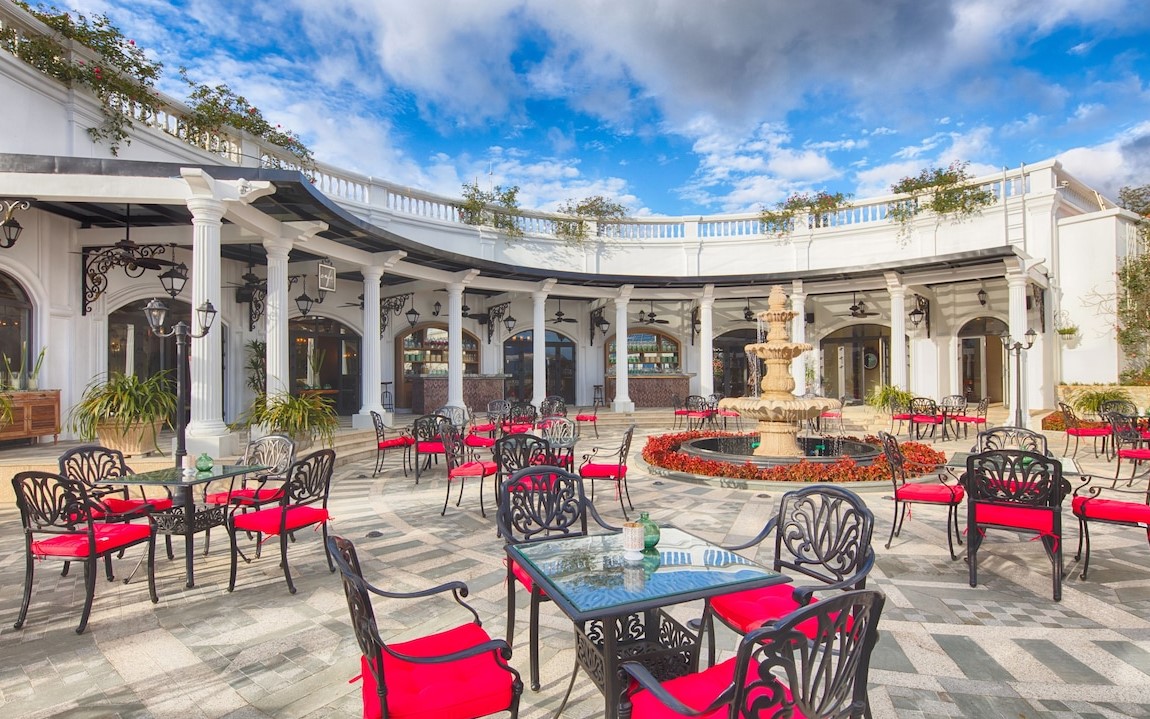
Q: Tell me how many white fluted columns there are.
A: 10